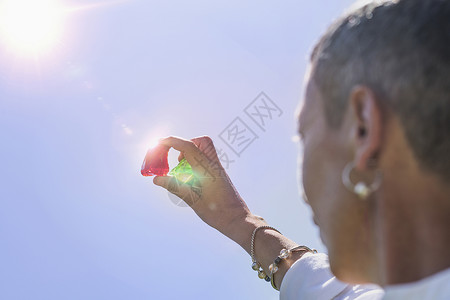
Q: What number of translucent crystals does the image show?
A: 2